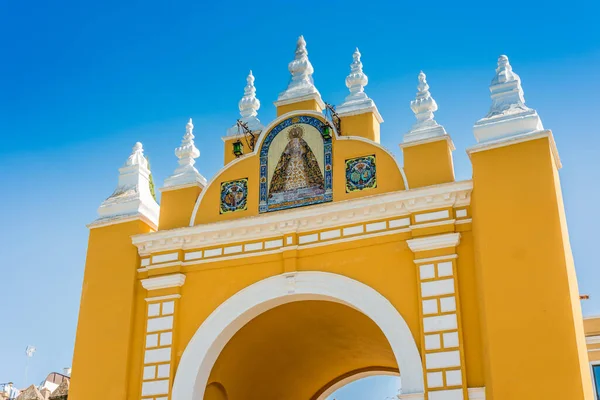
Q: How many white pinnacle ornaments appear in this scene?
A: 7